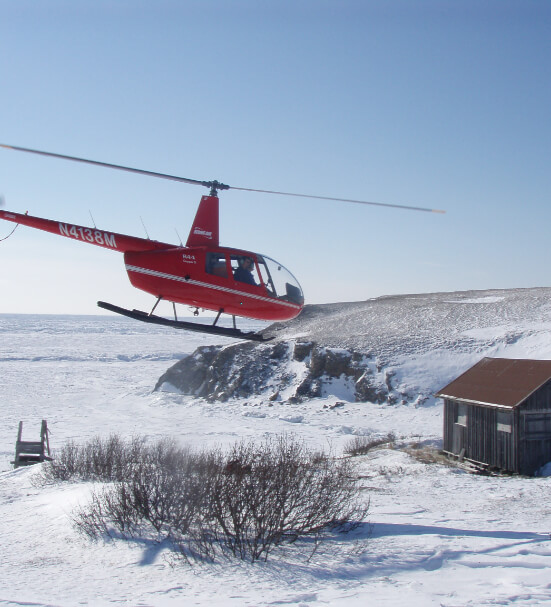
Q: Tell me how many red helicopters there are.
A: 1